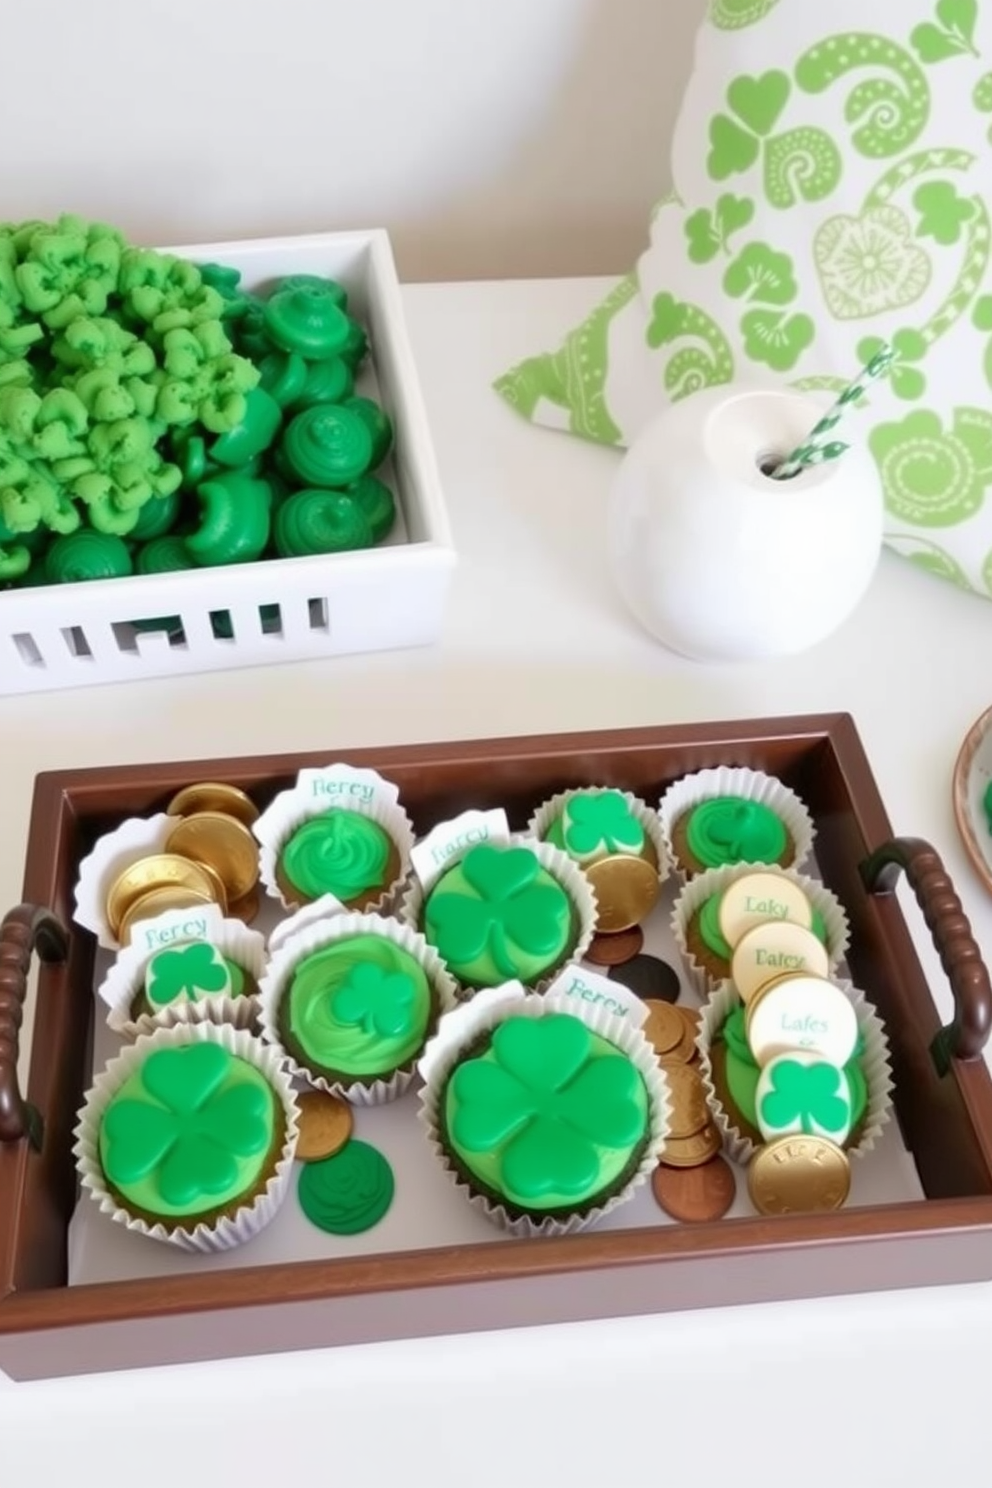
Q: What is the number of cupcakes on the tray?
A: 10